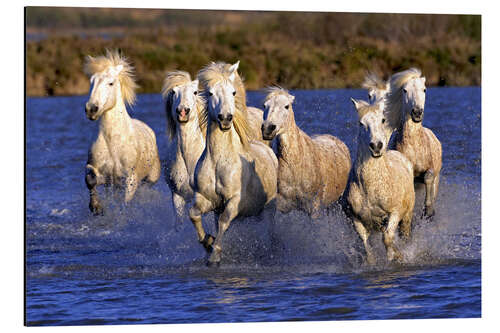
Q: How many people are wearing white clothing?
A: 0